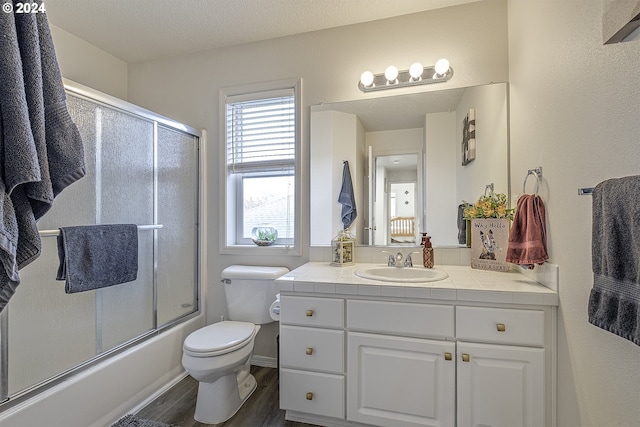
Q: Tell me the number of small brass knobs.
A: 6